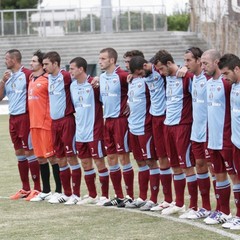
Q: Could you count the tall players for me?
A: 11